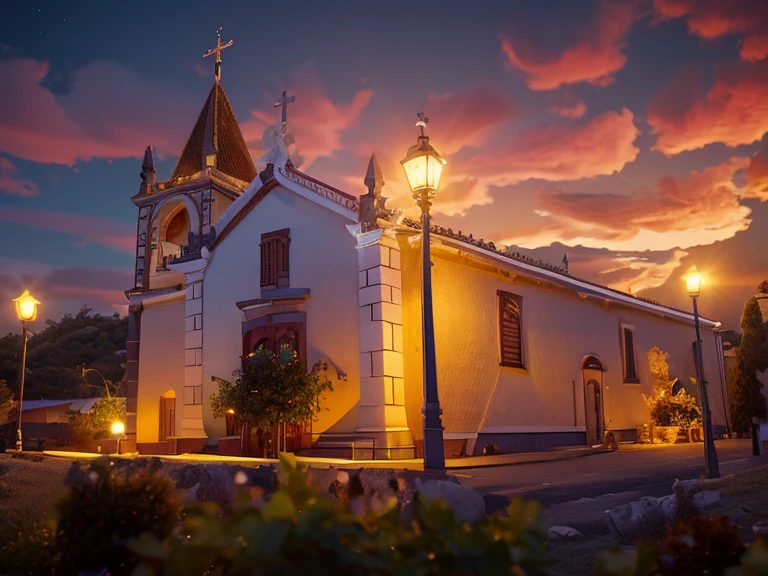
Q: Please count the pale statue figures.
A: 1